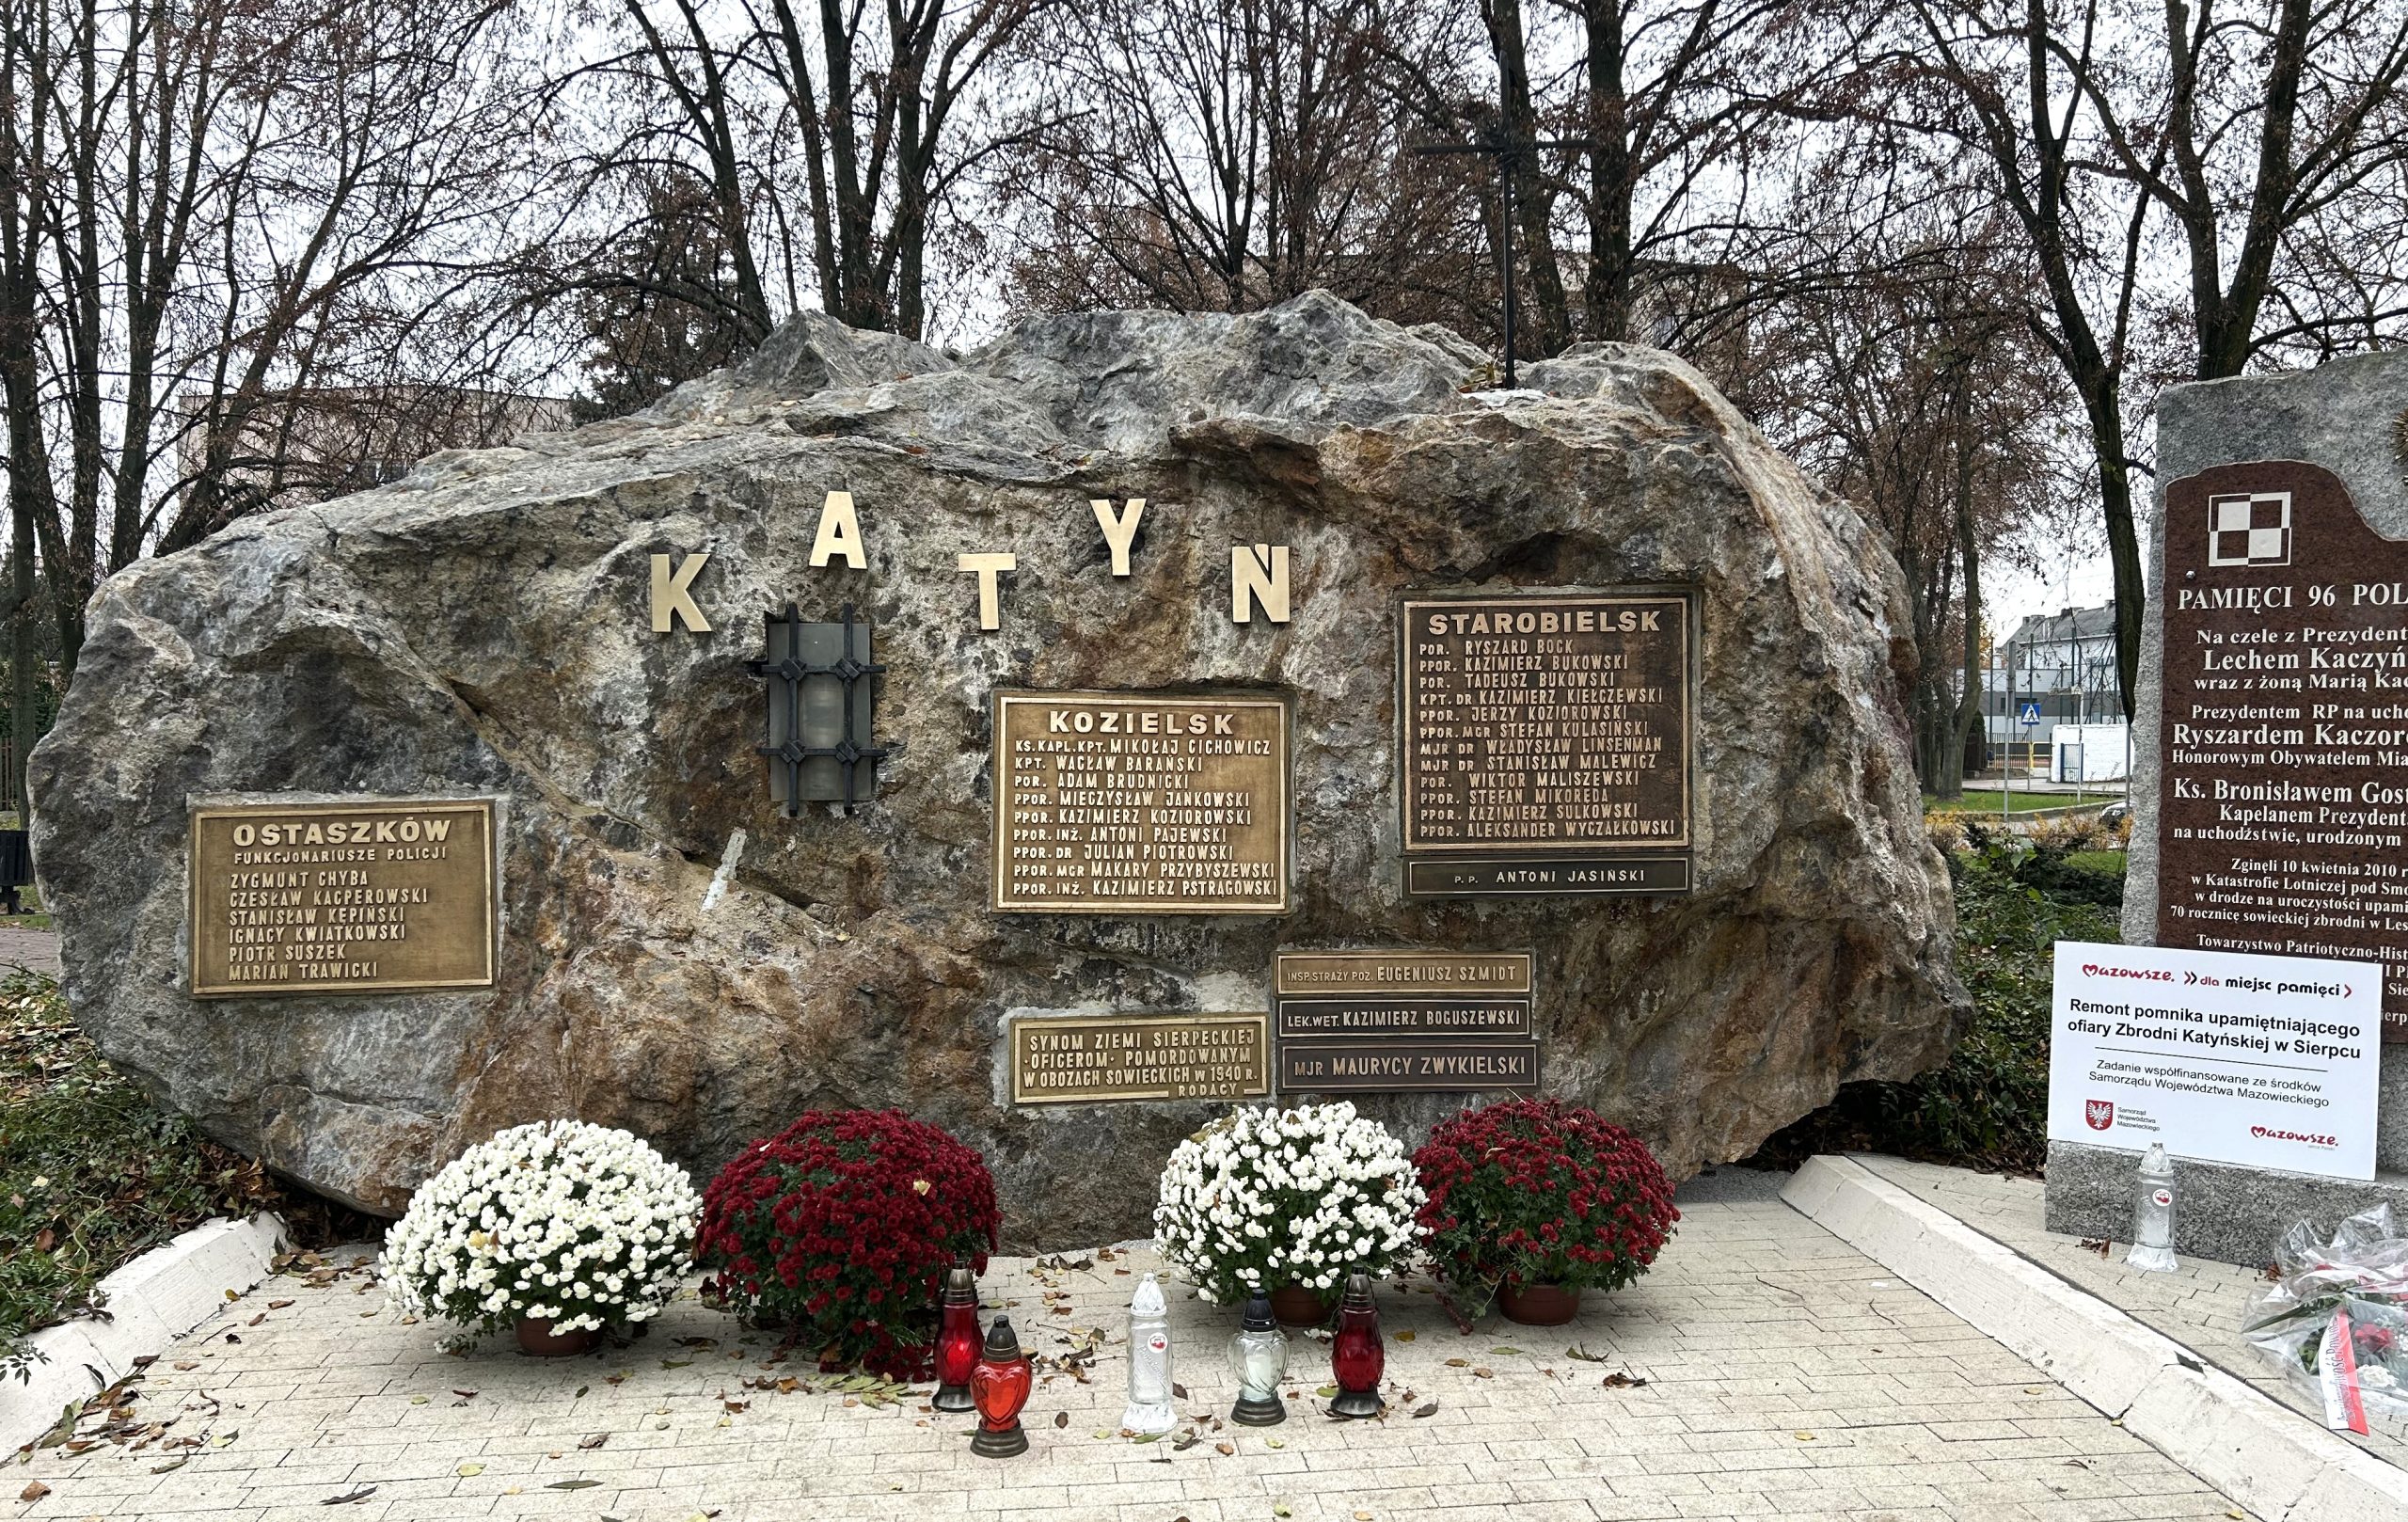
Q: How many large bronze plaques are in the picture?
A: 3